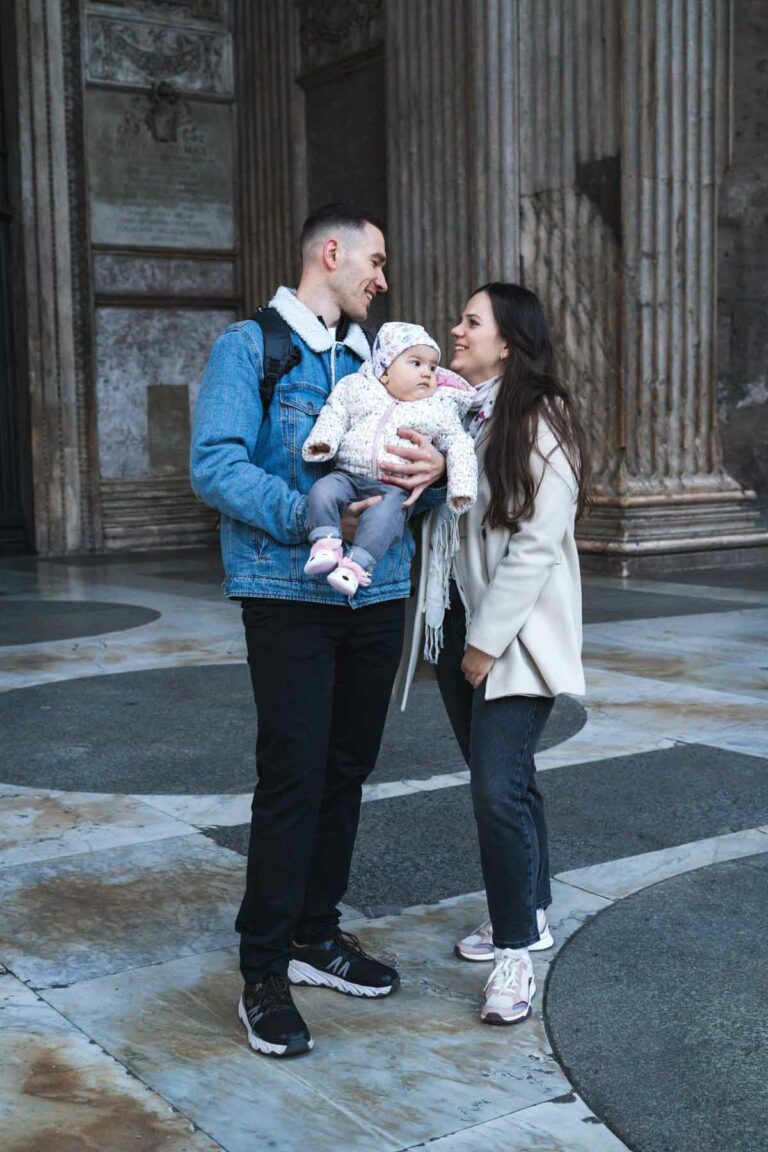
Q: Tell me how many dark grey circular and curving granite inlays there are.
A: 3